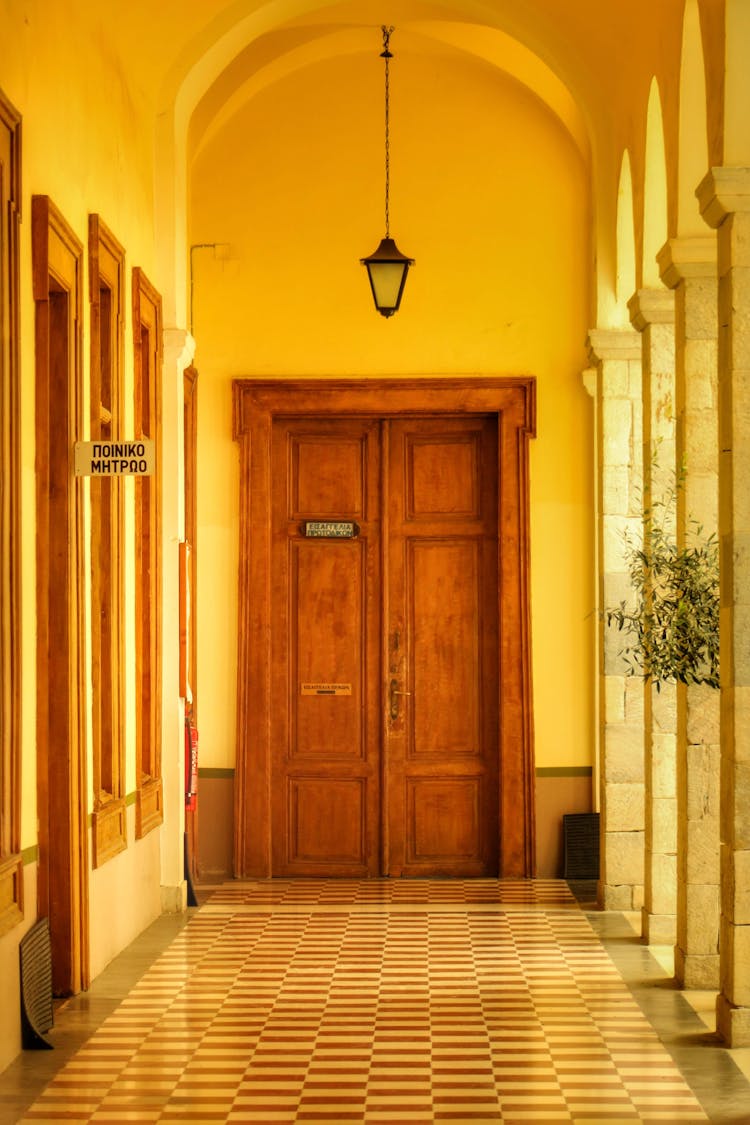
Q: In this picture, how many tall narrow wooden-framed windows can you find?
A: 3